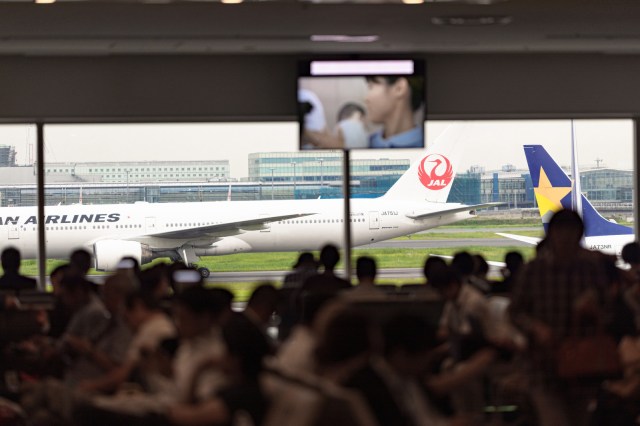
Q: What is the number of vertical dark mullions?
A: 3